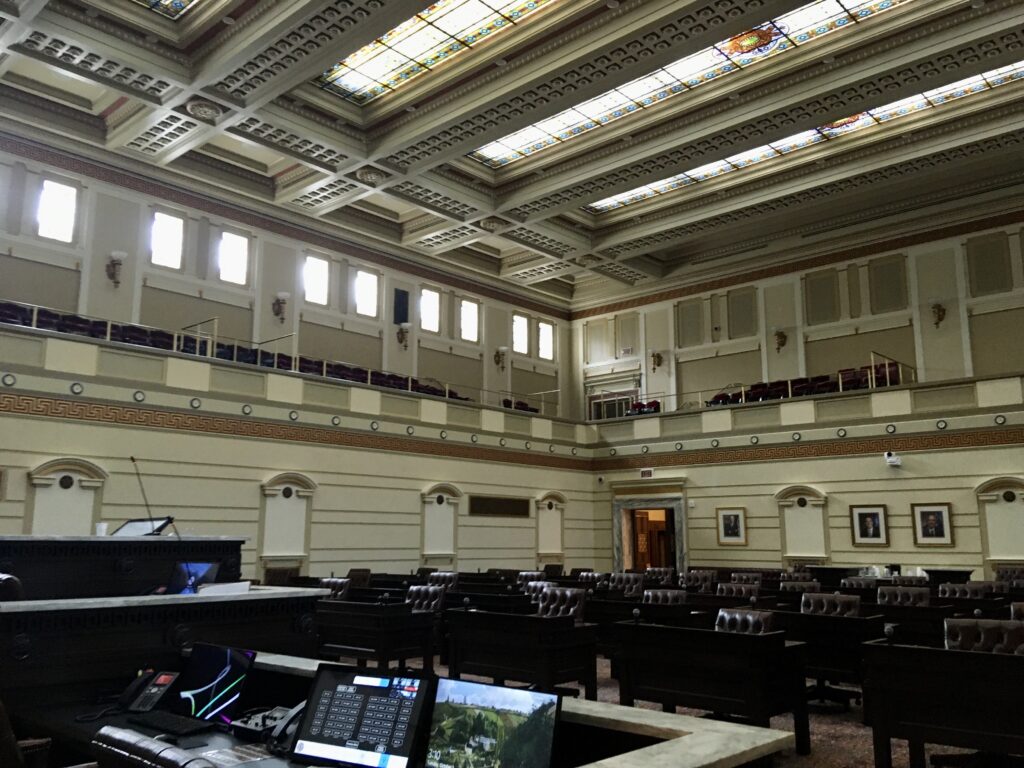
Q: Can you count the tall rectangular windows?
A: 9